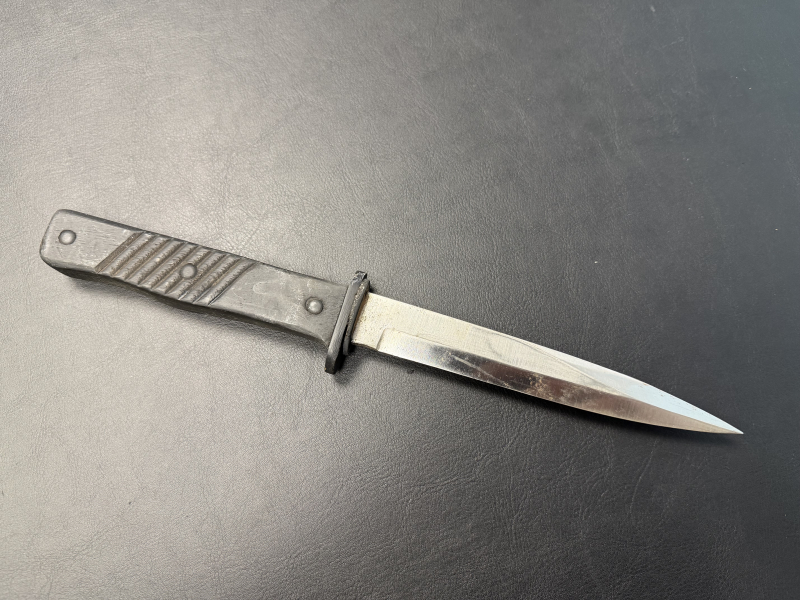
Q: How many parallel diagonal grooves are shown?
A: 9